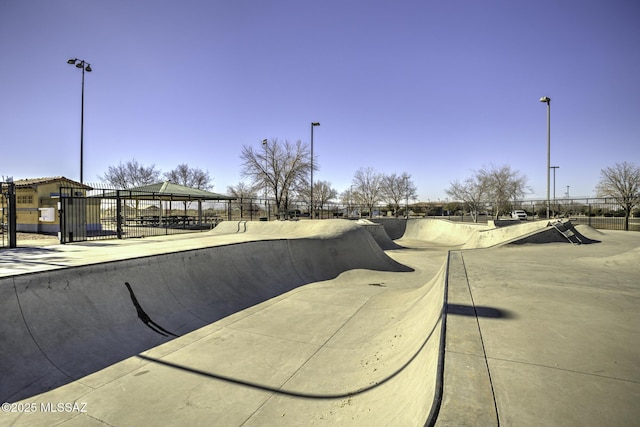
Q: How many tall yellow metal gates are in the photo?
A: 0